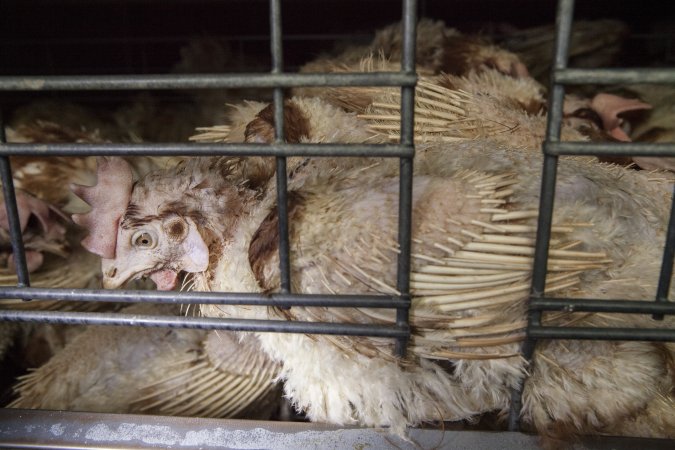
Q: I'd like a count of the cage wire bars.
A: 13